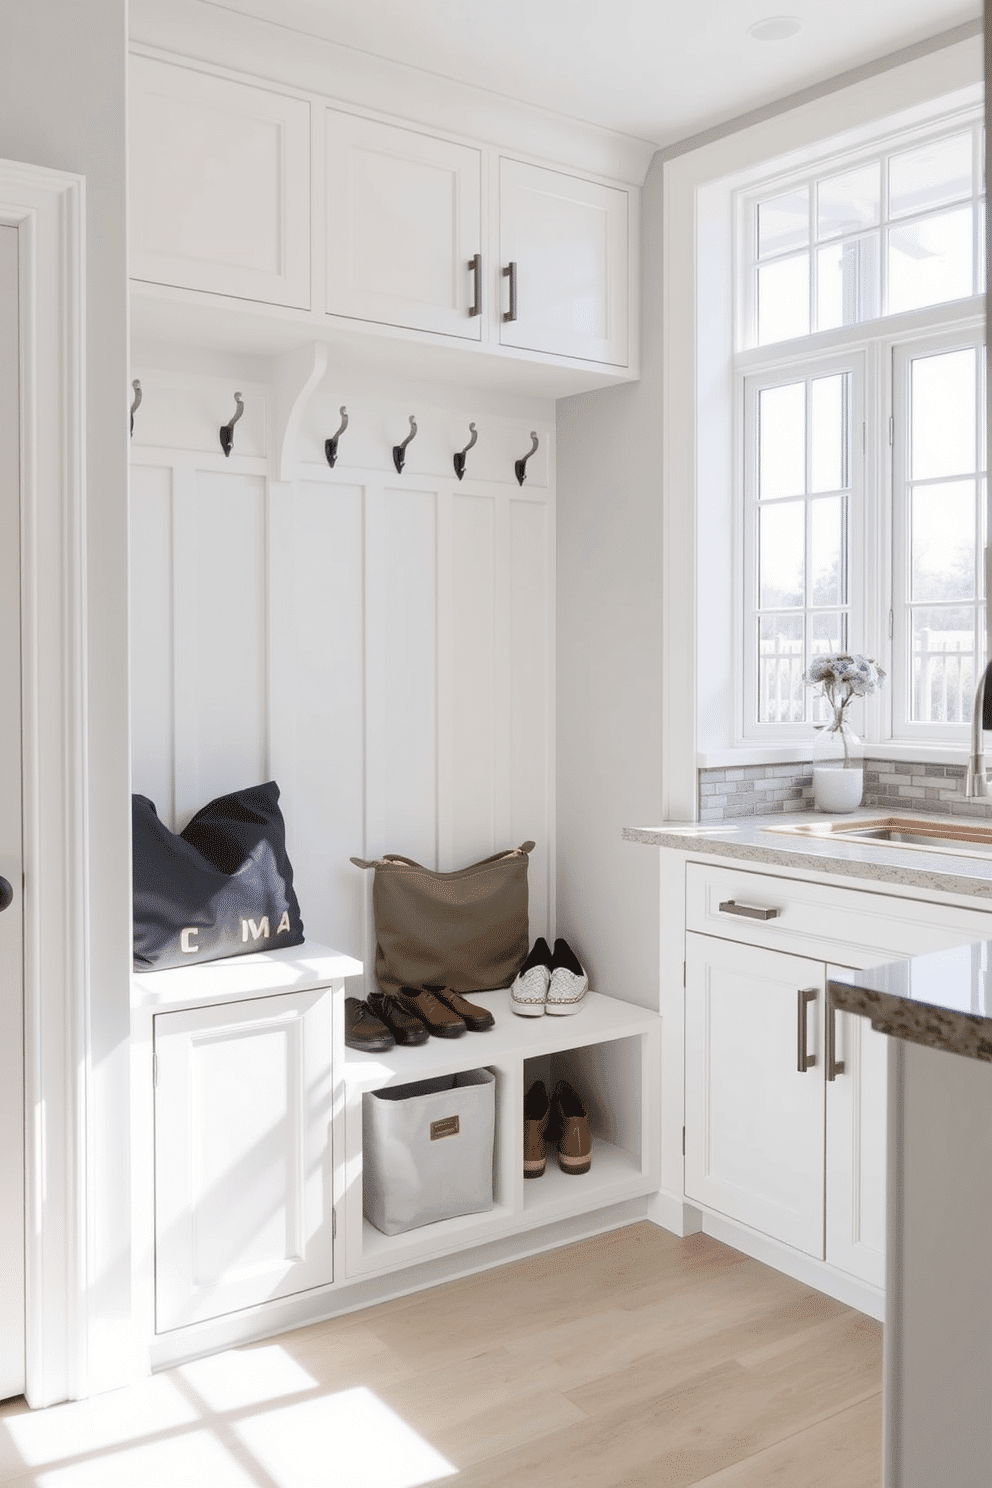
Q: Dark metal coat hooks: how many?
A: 6